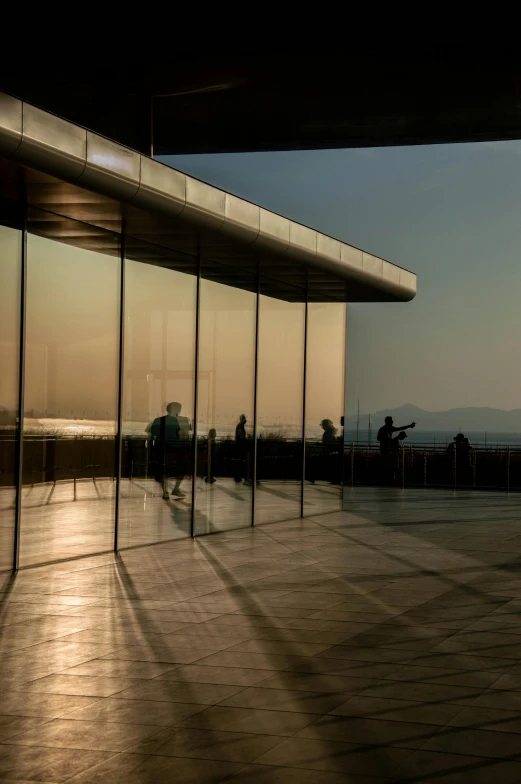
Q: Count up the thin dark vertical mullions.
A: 5